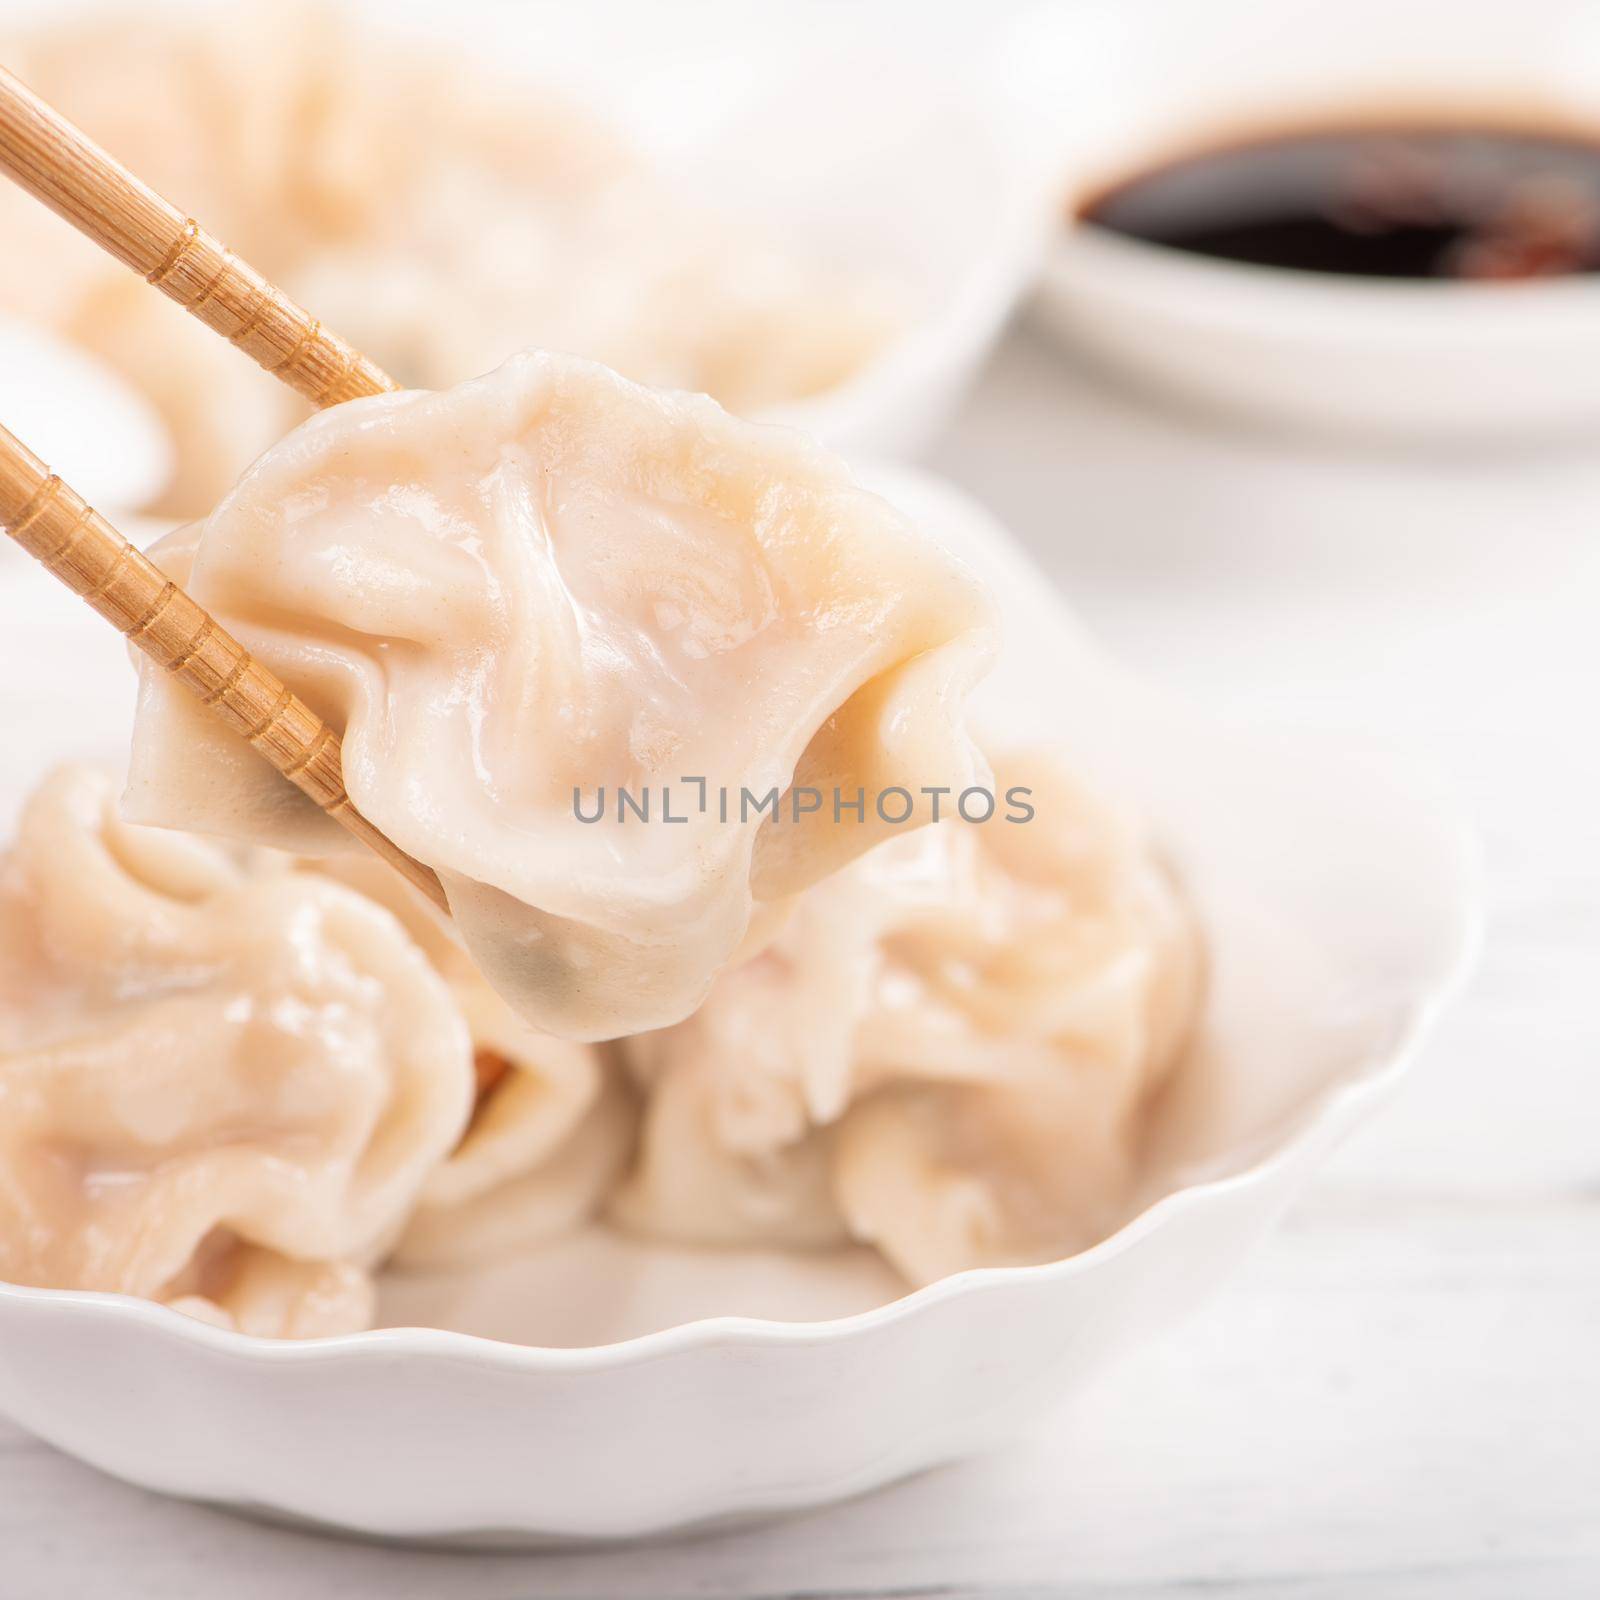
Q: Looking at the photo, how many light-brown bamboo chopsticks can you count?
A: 2